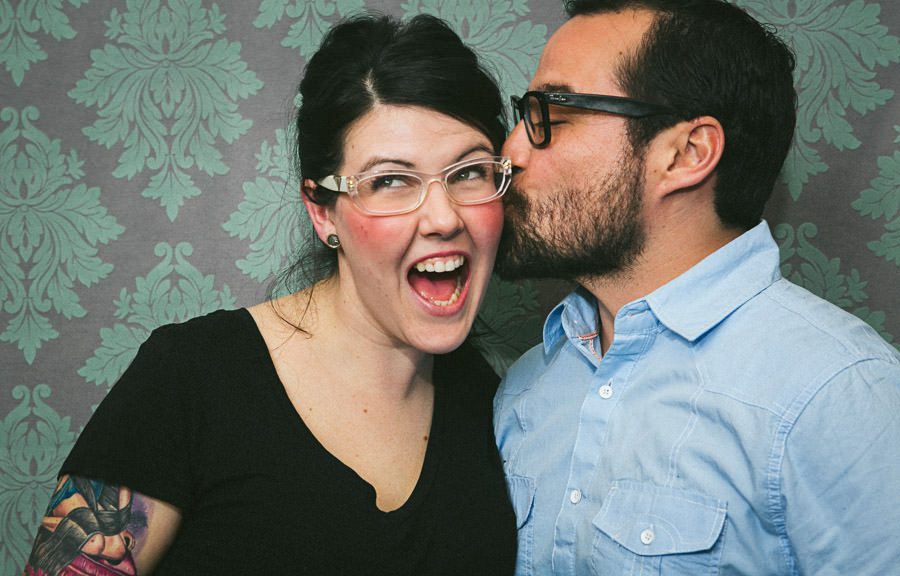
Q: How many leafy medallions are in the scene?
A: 12